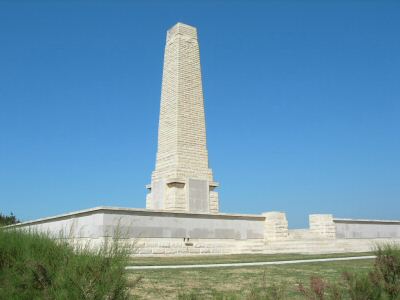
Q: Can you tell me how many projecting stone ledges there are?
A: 3